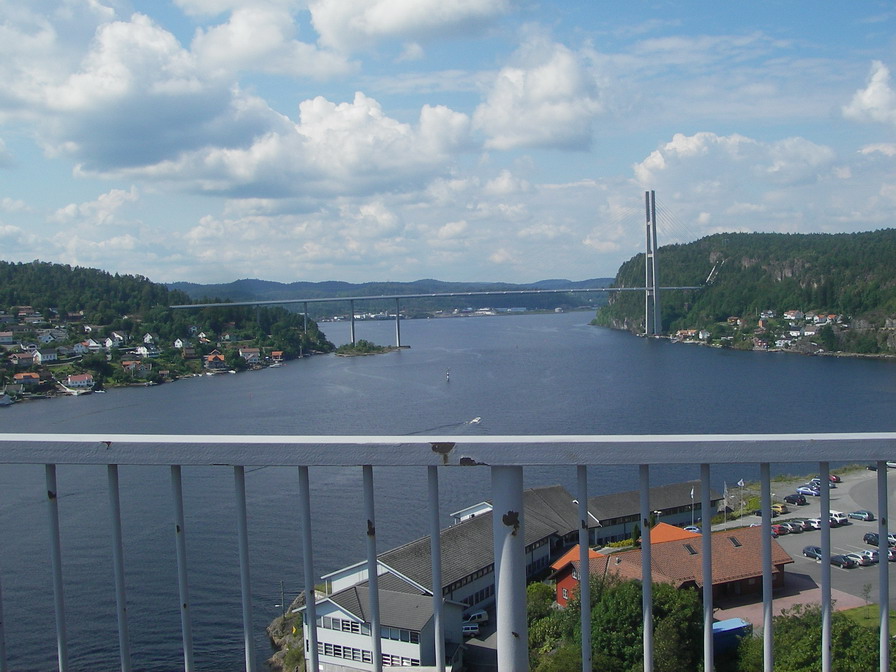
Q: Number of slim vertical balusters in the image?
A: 13